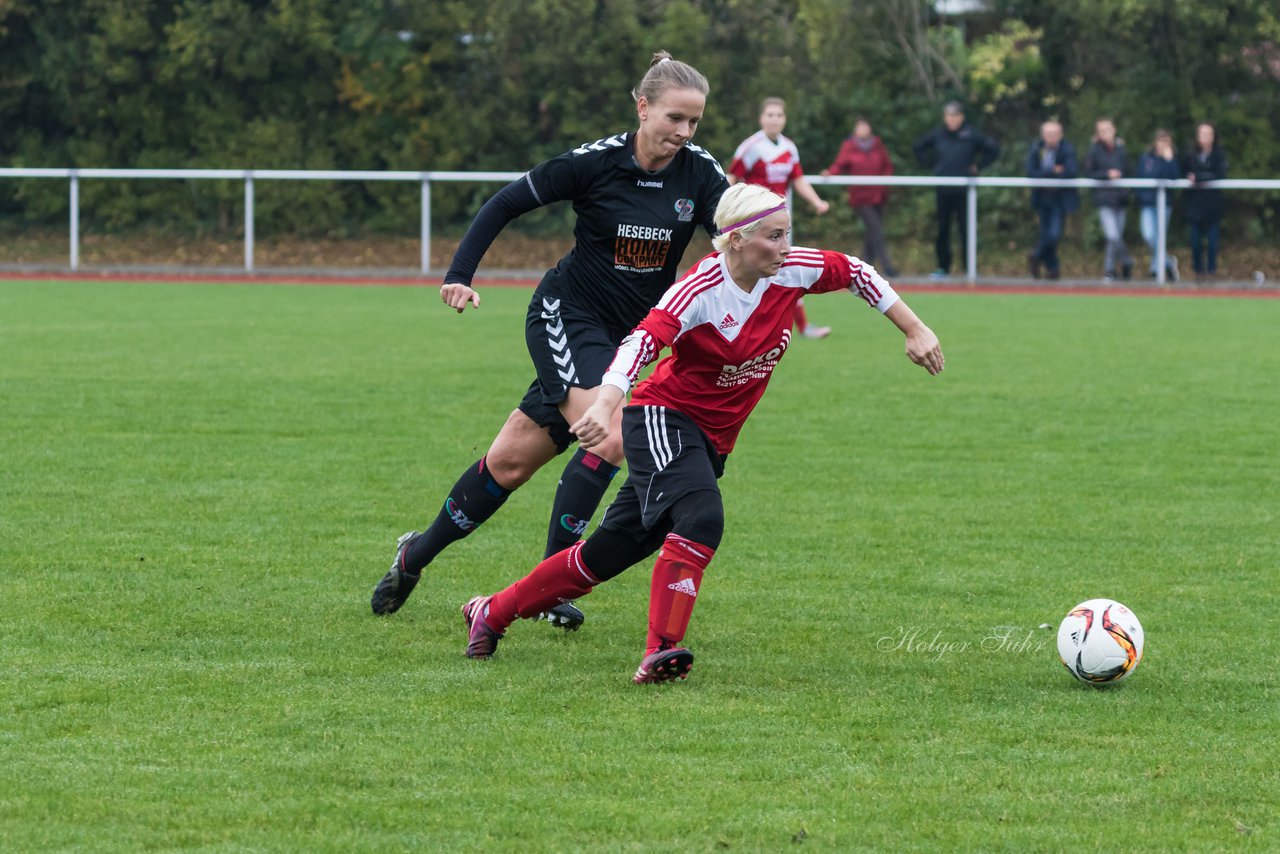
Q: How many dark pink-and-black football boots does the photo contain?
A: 2